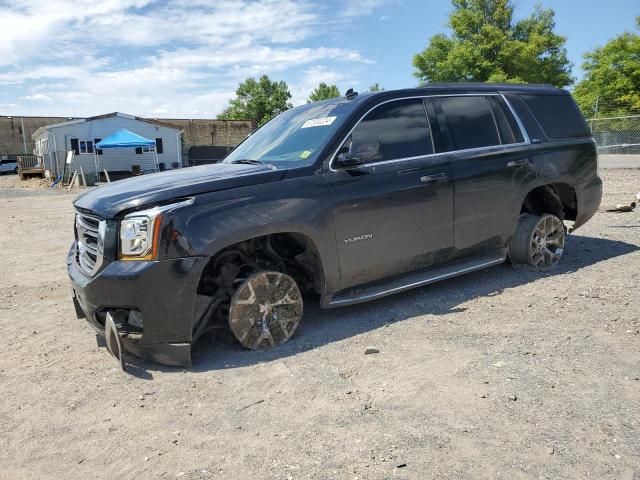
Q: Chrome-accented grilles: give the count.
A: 1